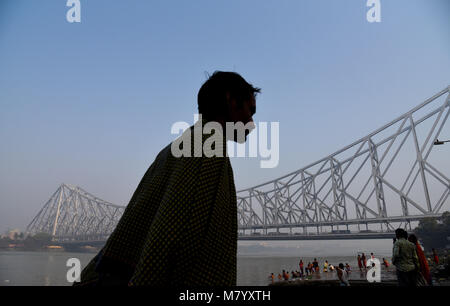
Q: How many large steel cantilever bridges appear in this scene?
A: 1